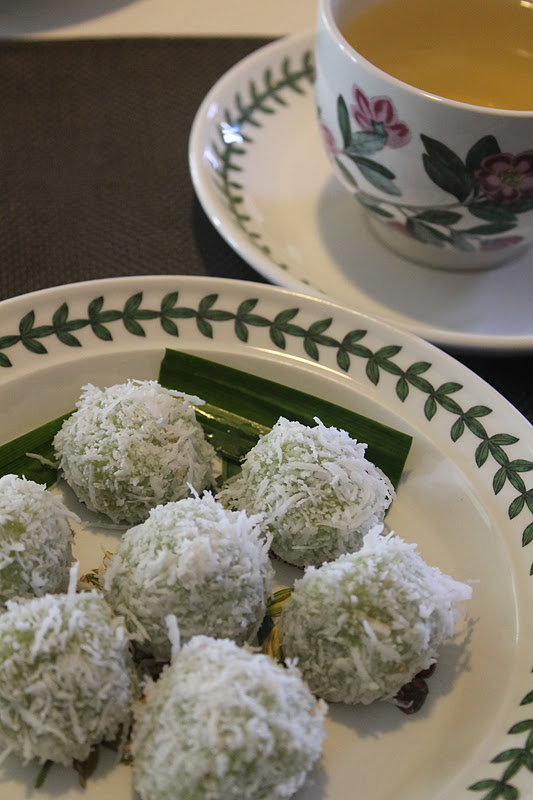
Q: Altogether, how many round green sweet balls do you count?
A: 7